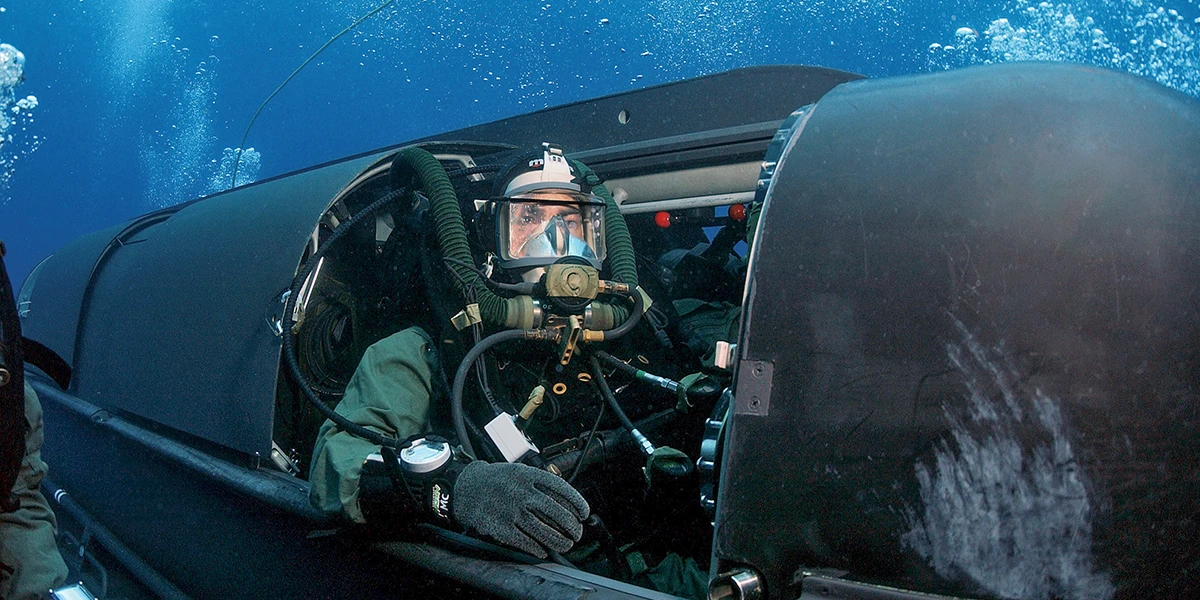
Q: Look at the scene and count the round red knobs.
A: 2